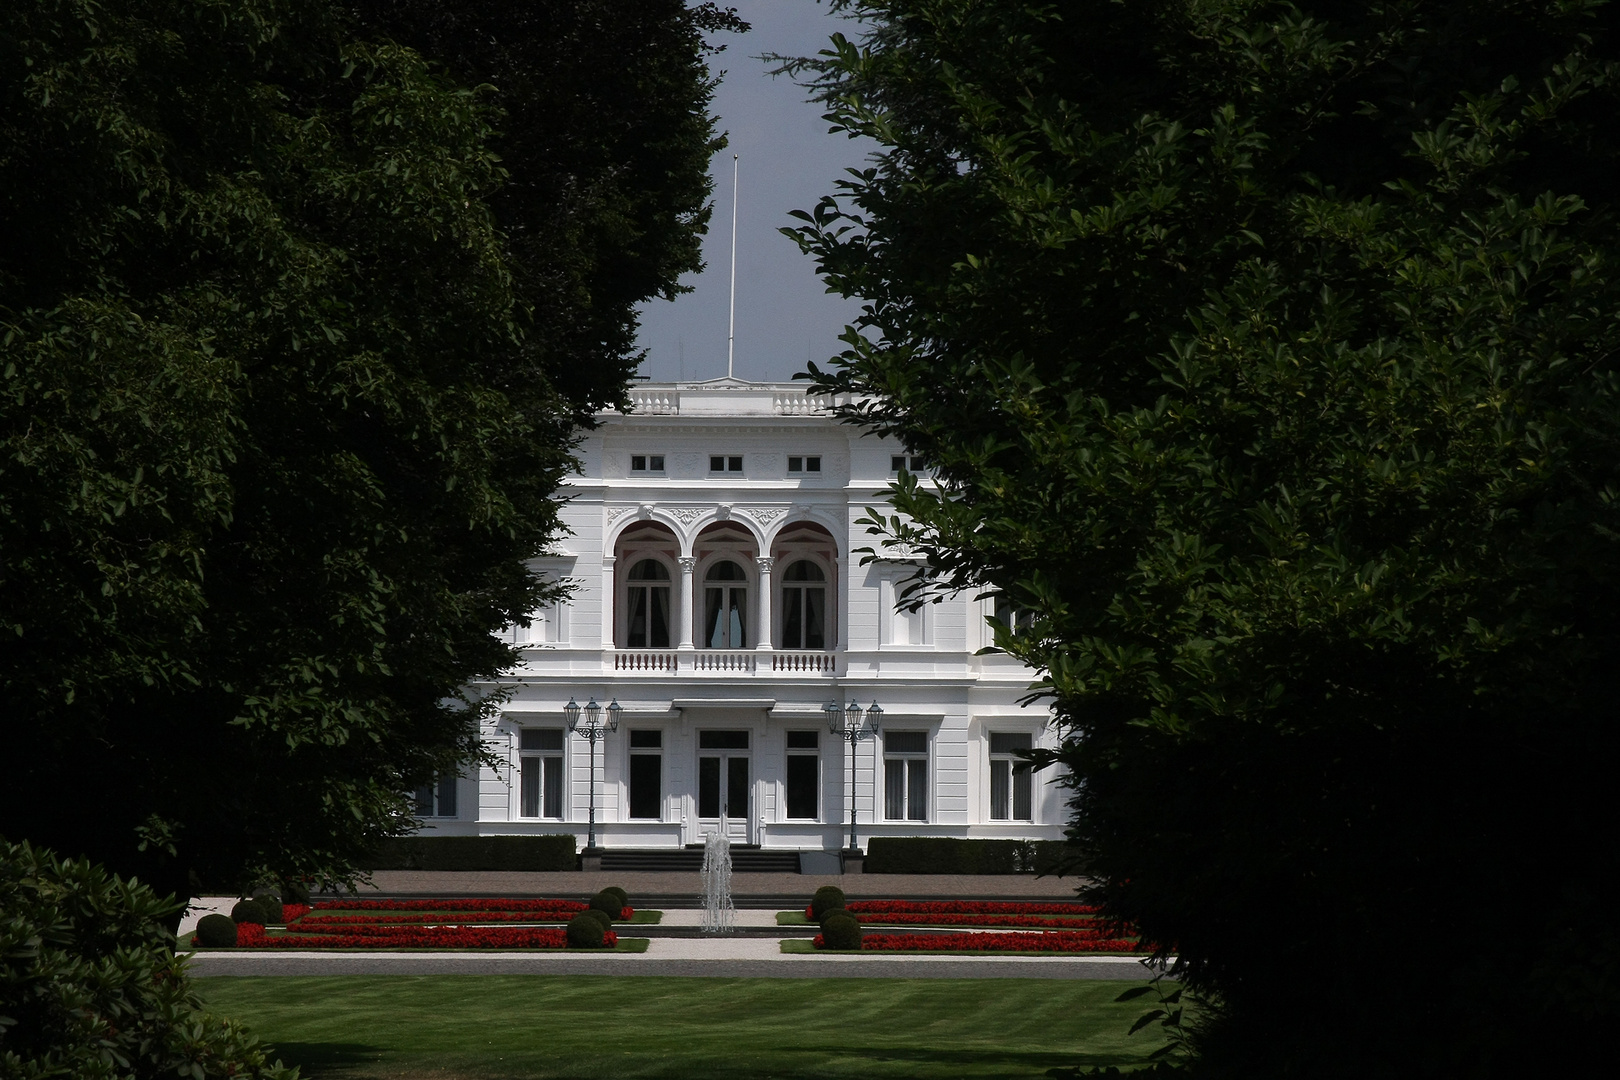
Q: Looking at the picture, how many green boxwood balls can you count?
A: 11